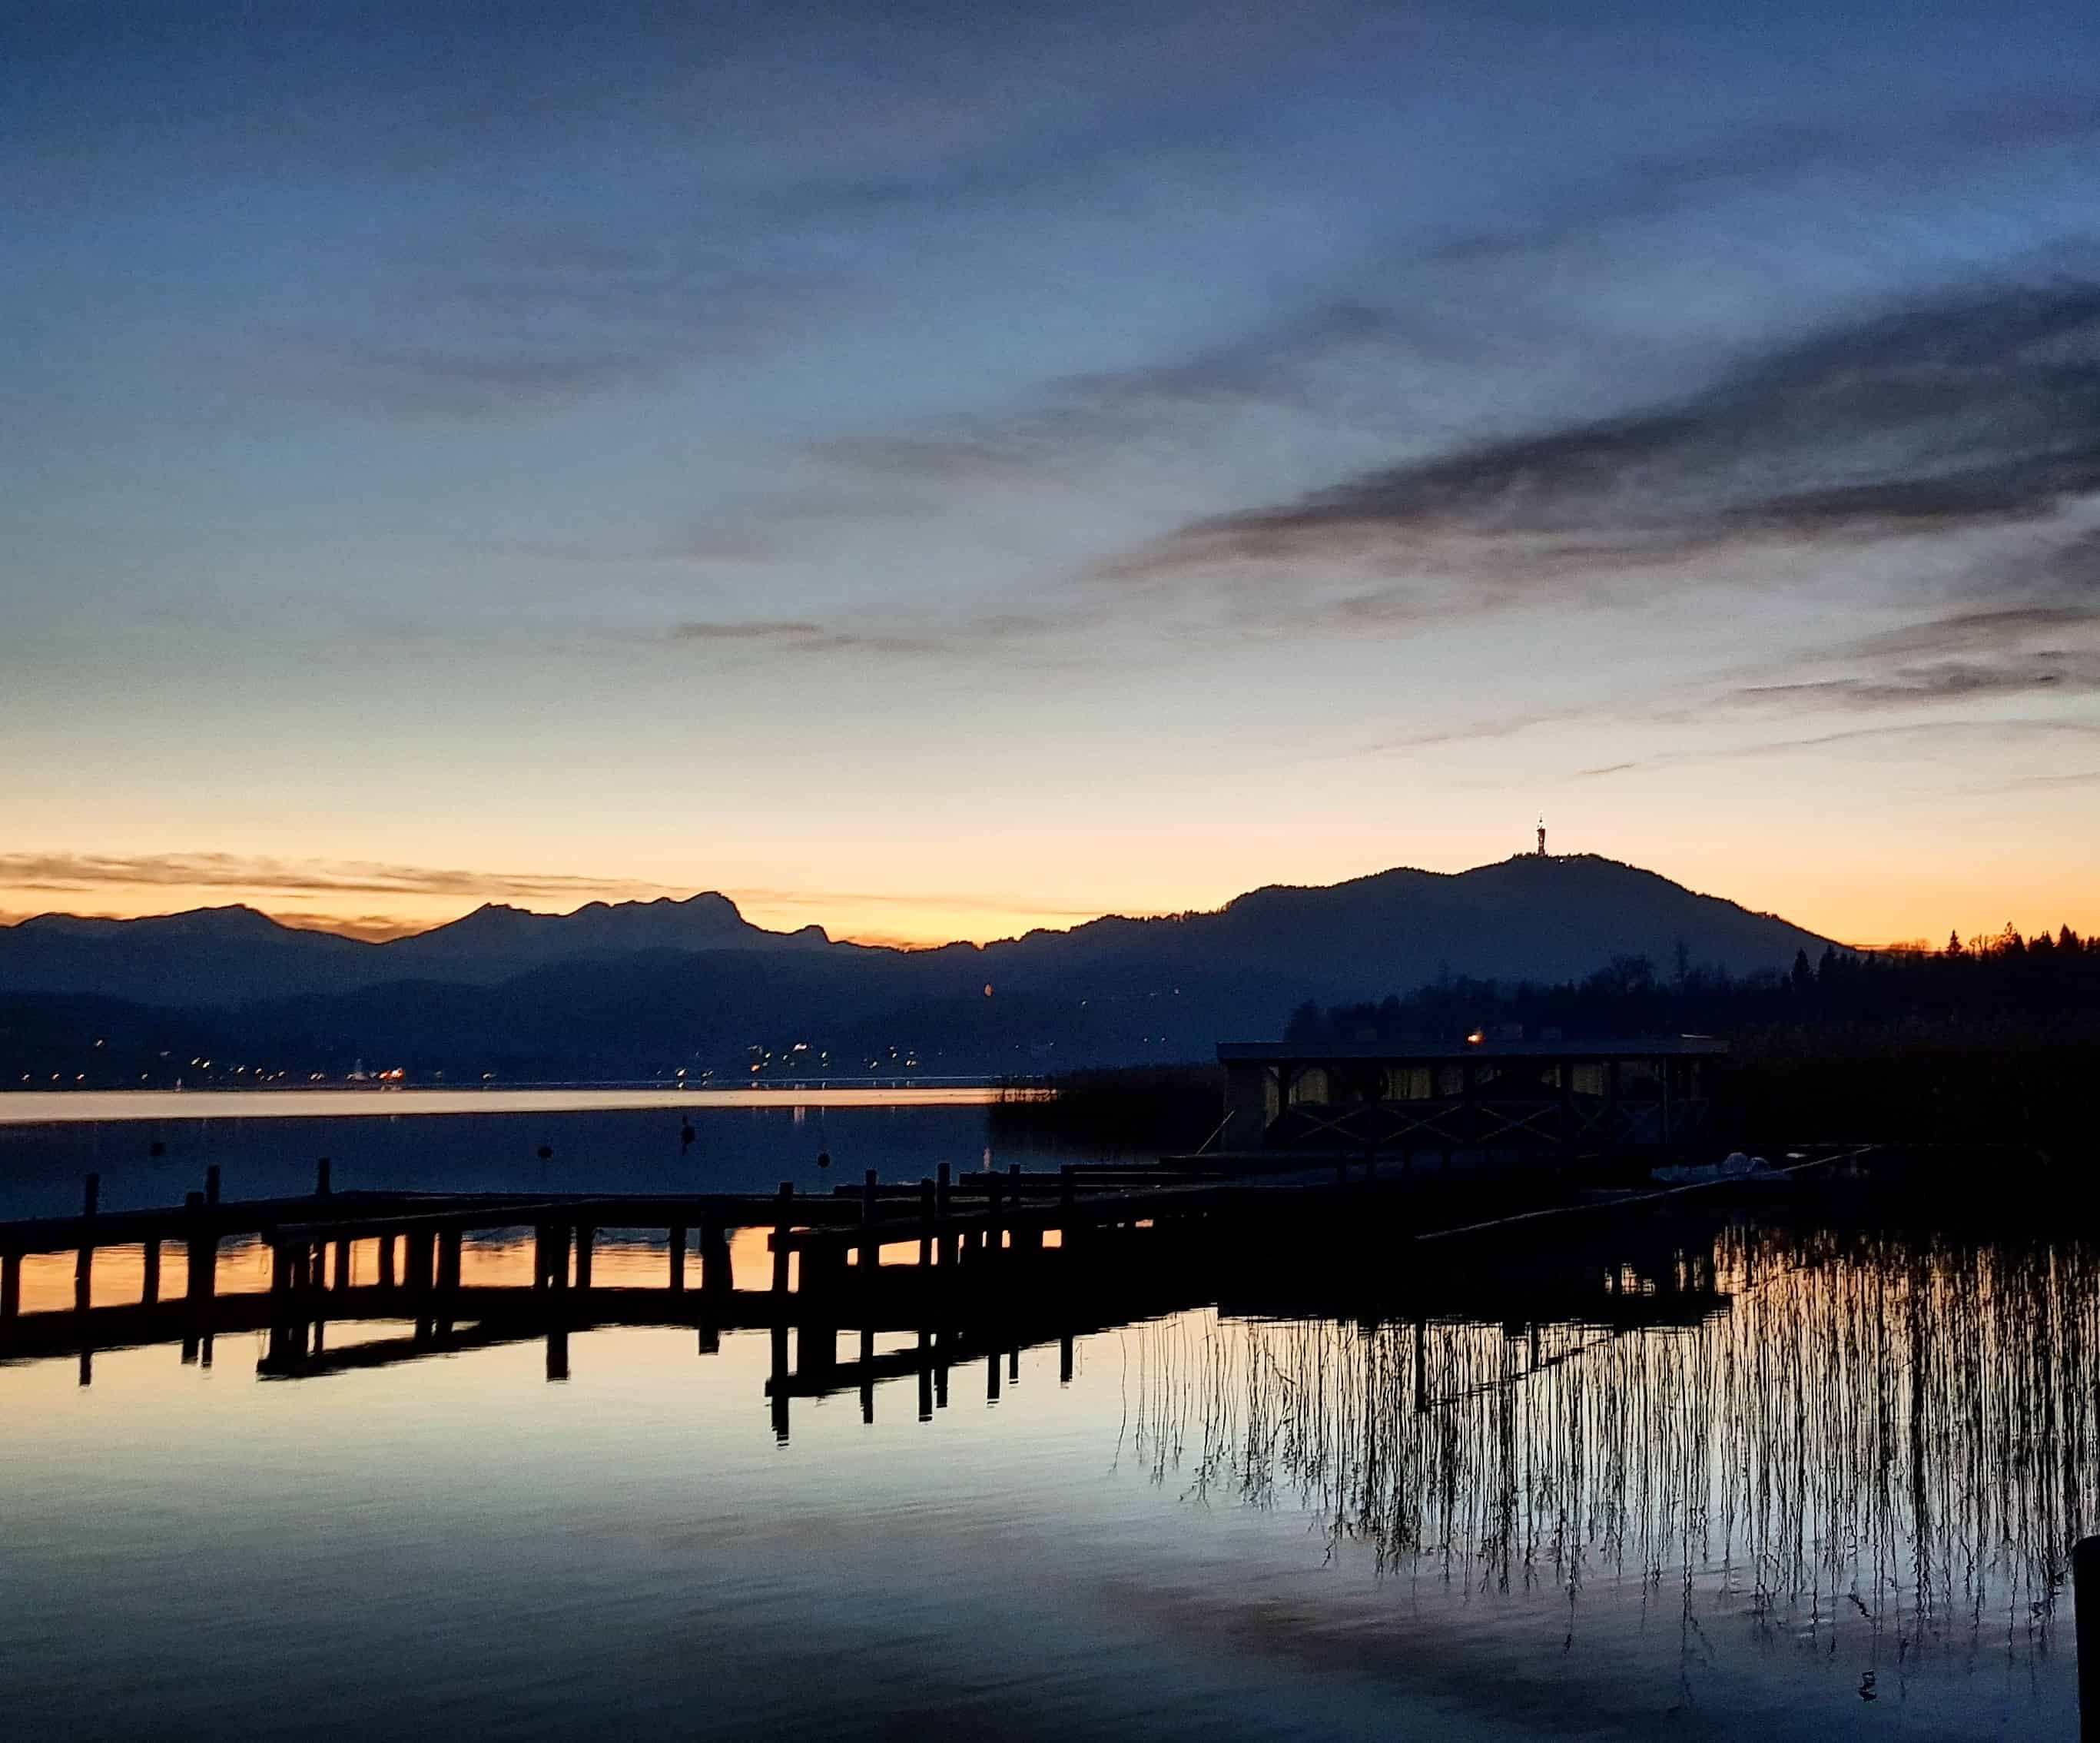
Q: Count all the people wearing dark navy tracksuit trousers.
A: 0